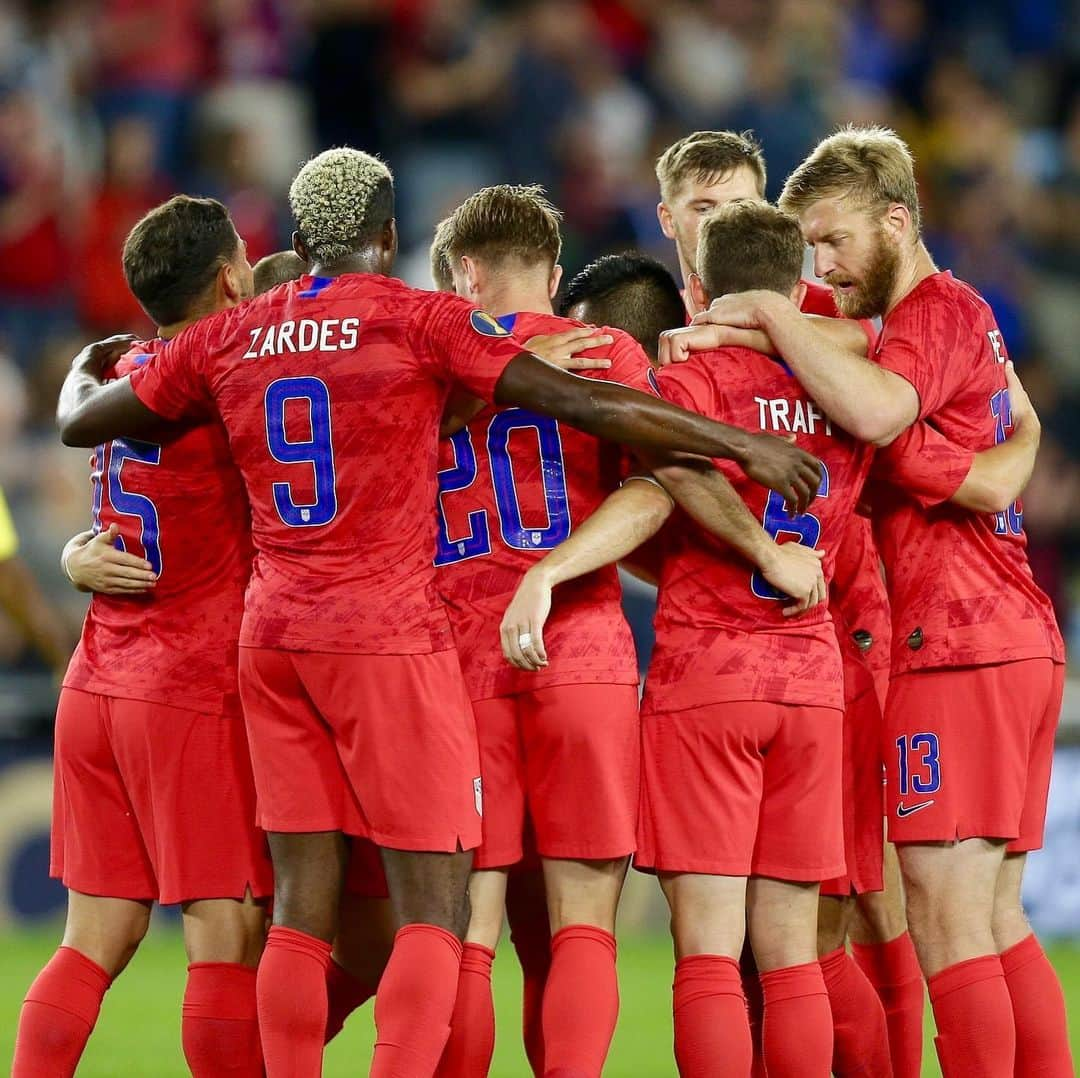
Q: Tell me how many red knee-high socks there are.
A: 15